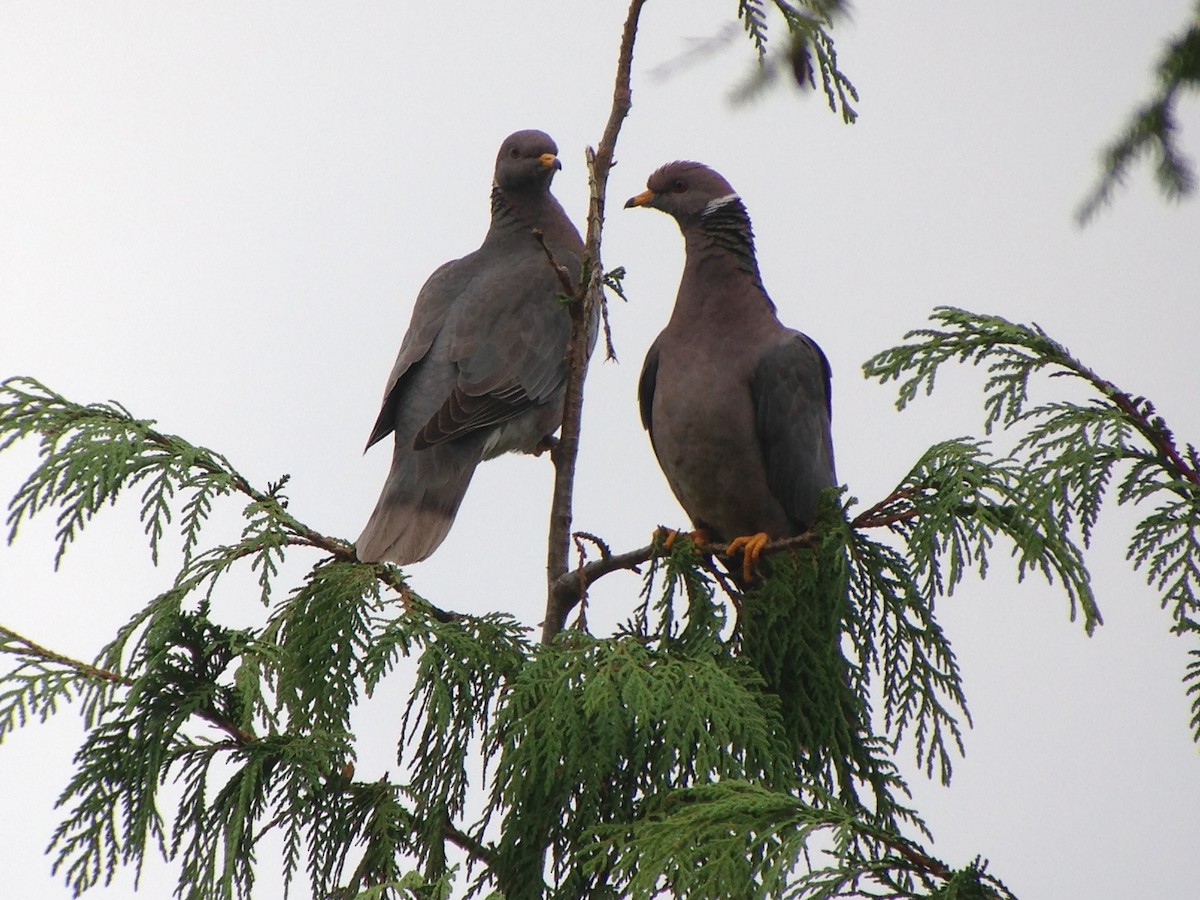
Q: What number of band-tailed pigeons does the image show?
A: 2